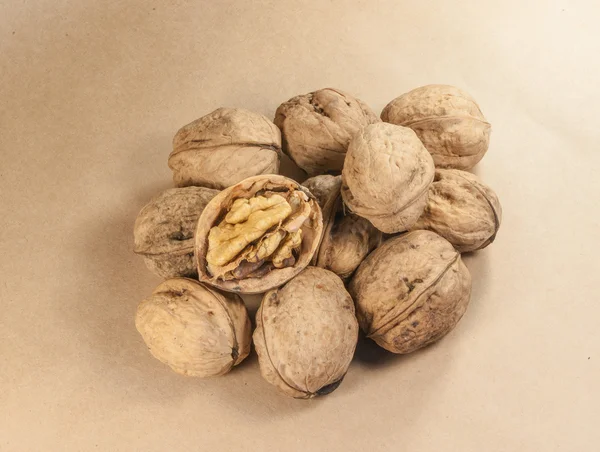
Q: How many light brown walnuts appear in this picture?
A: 11